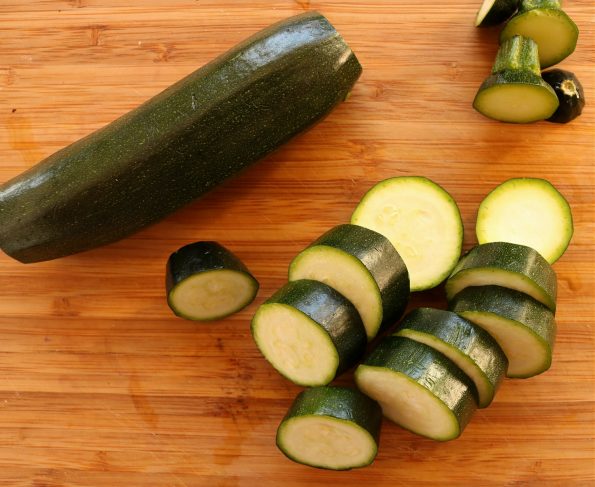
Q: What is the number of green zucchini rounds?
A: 10